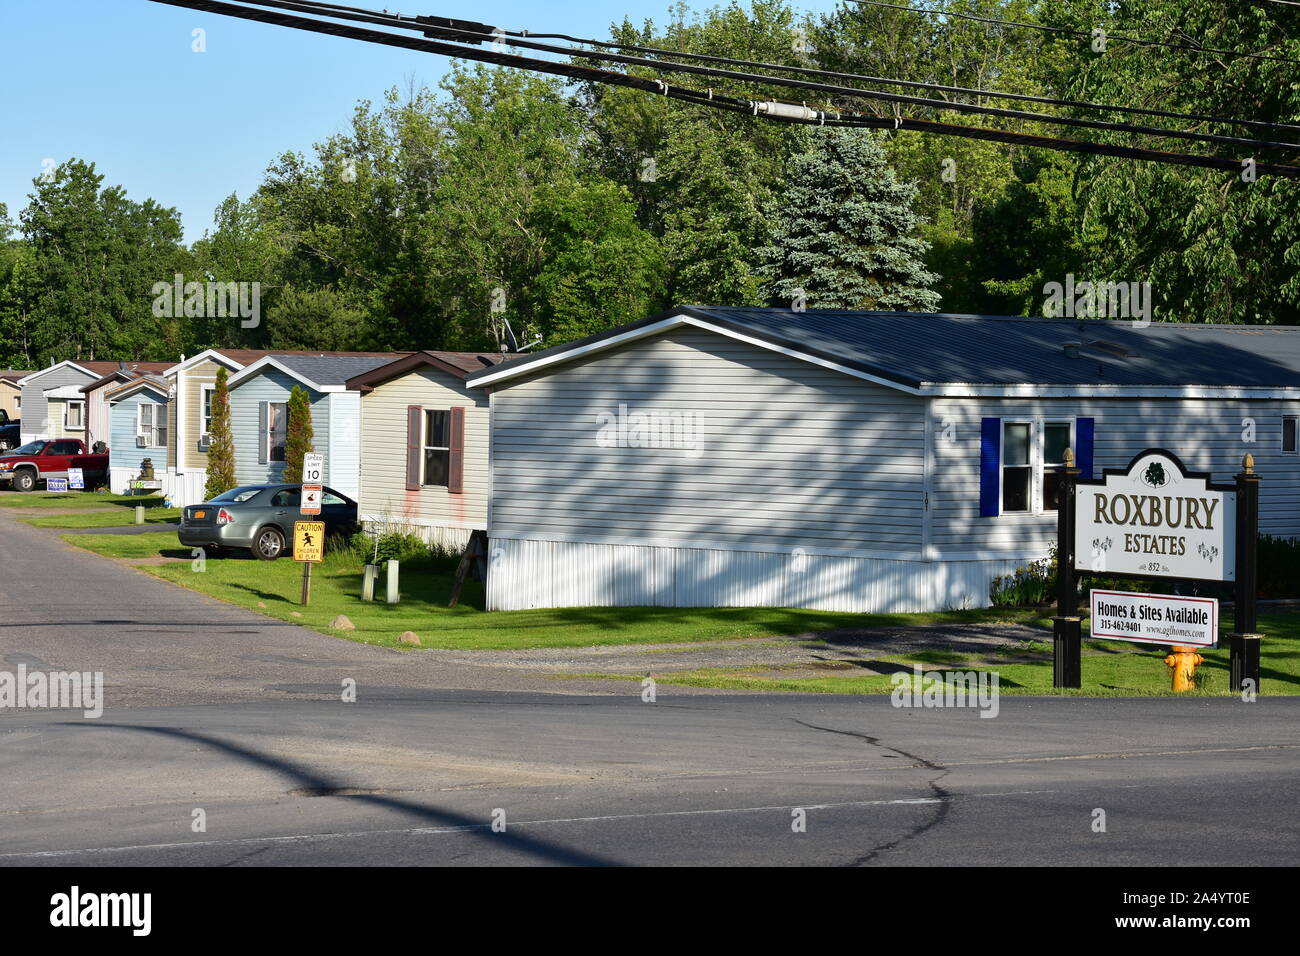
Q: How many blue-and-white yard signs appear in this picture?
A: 2